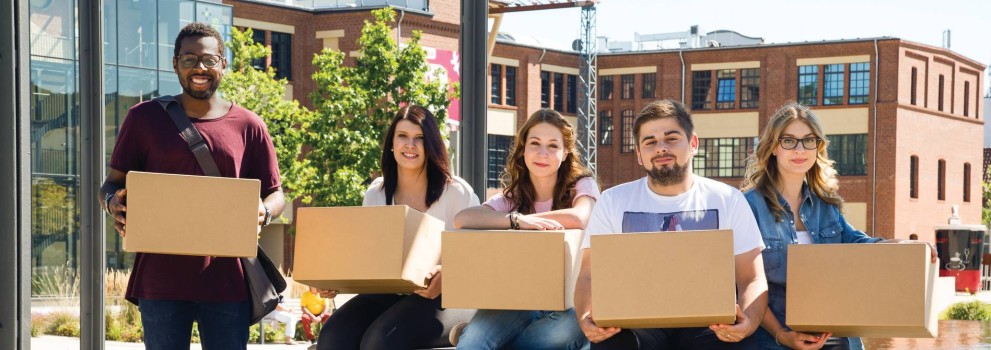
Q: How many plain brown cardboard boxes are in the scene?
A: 5